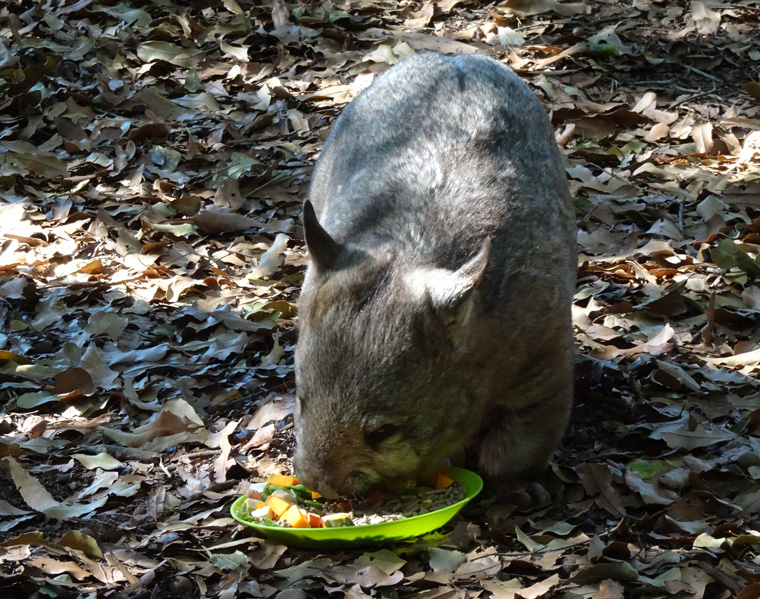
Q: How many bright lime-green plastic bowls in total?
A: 1